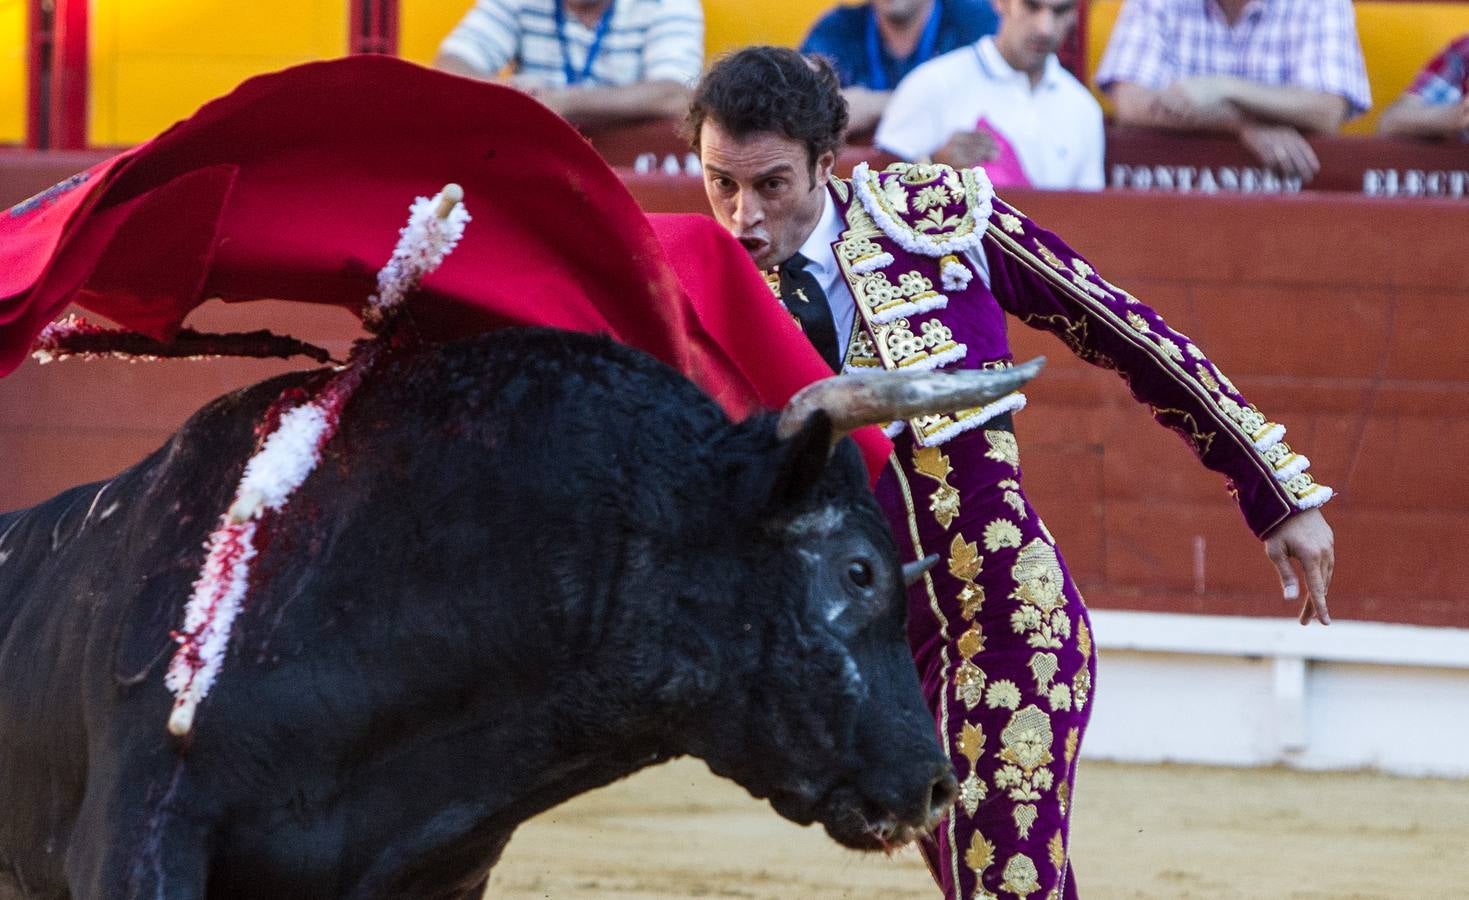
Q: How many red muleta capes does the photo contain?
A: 1